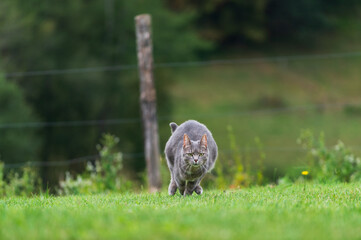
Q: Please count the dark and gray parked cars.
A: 0